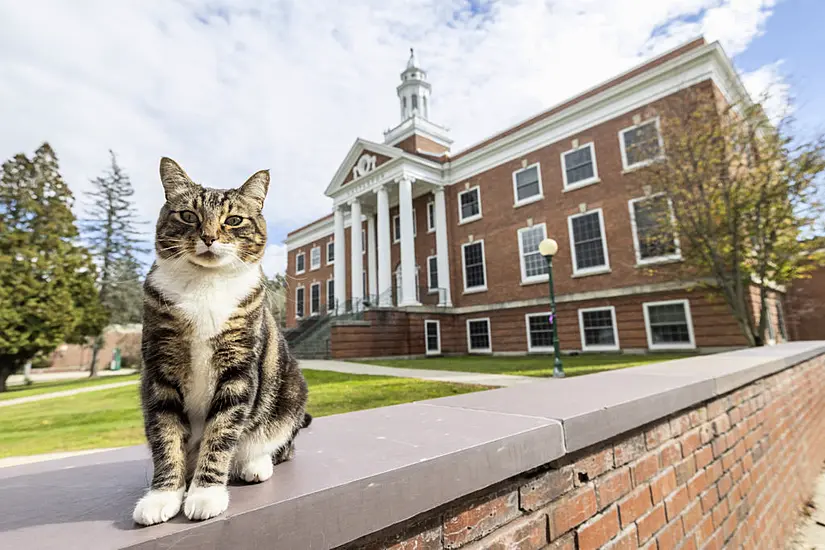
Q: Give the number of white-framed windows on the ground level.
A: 5